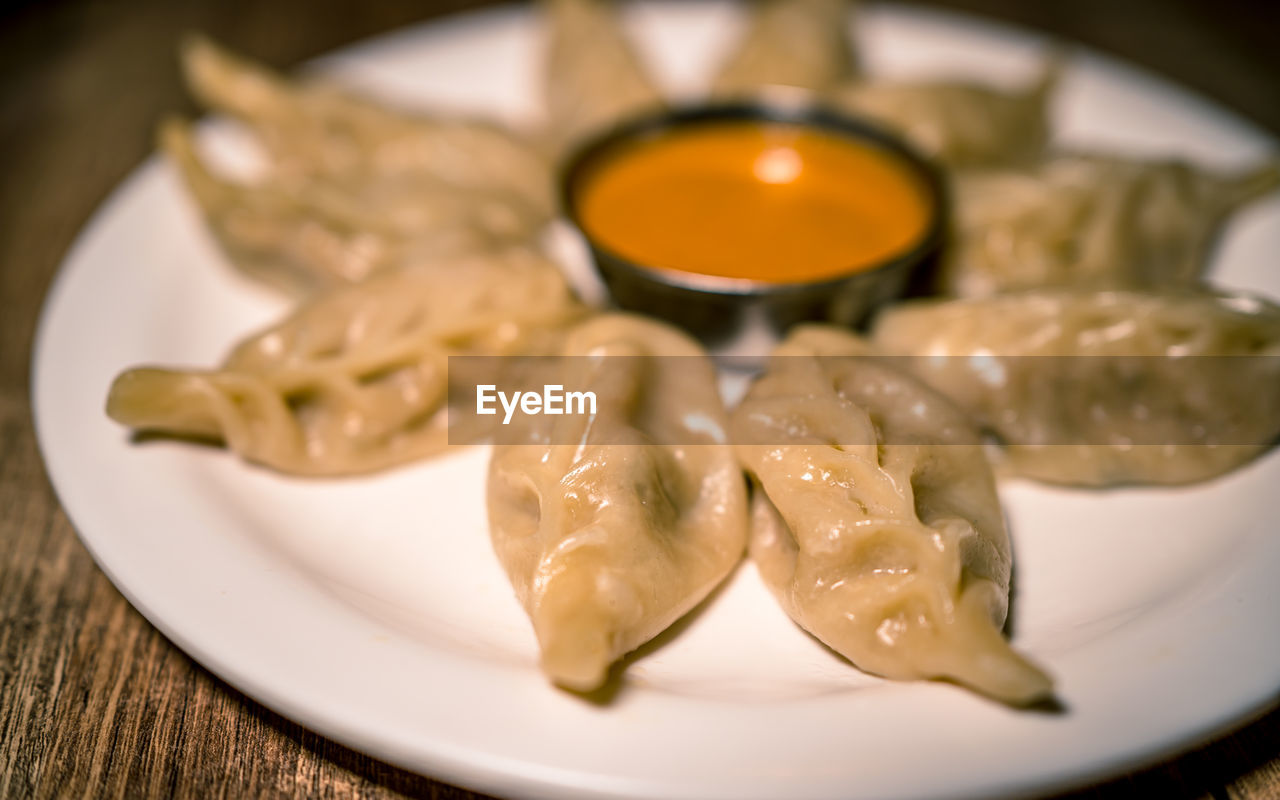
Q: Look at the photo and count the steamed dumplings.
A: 10